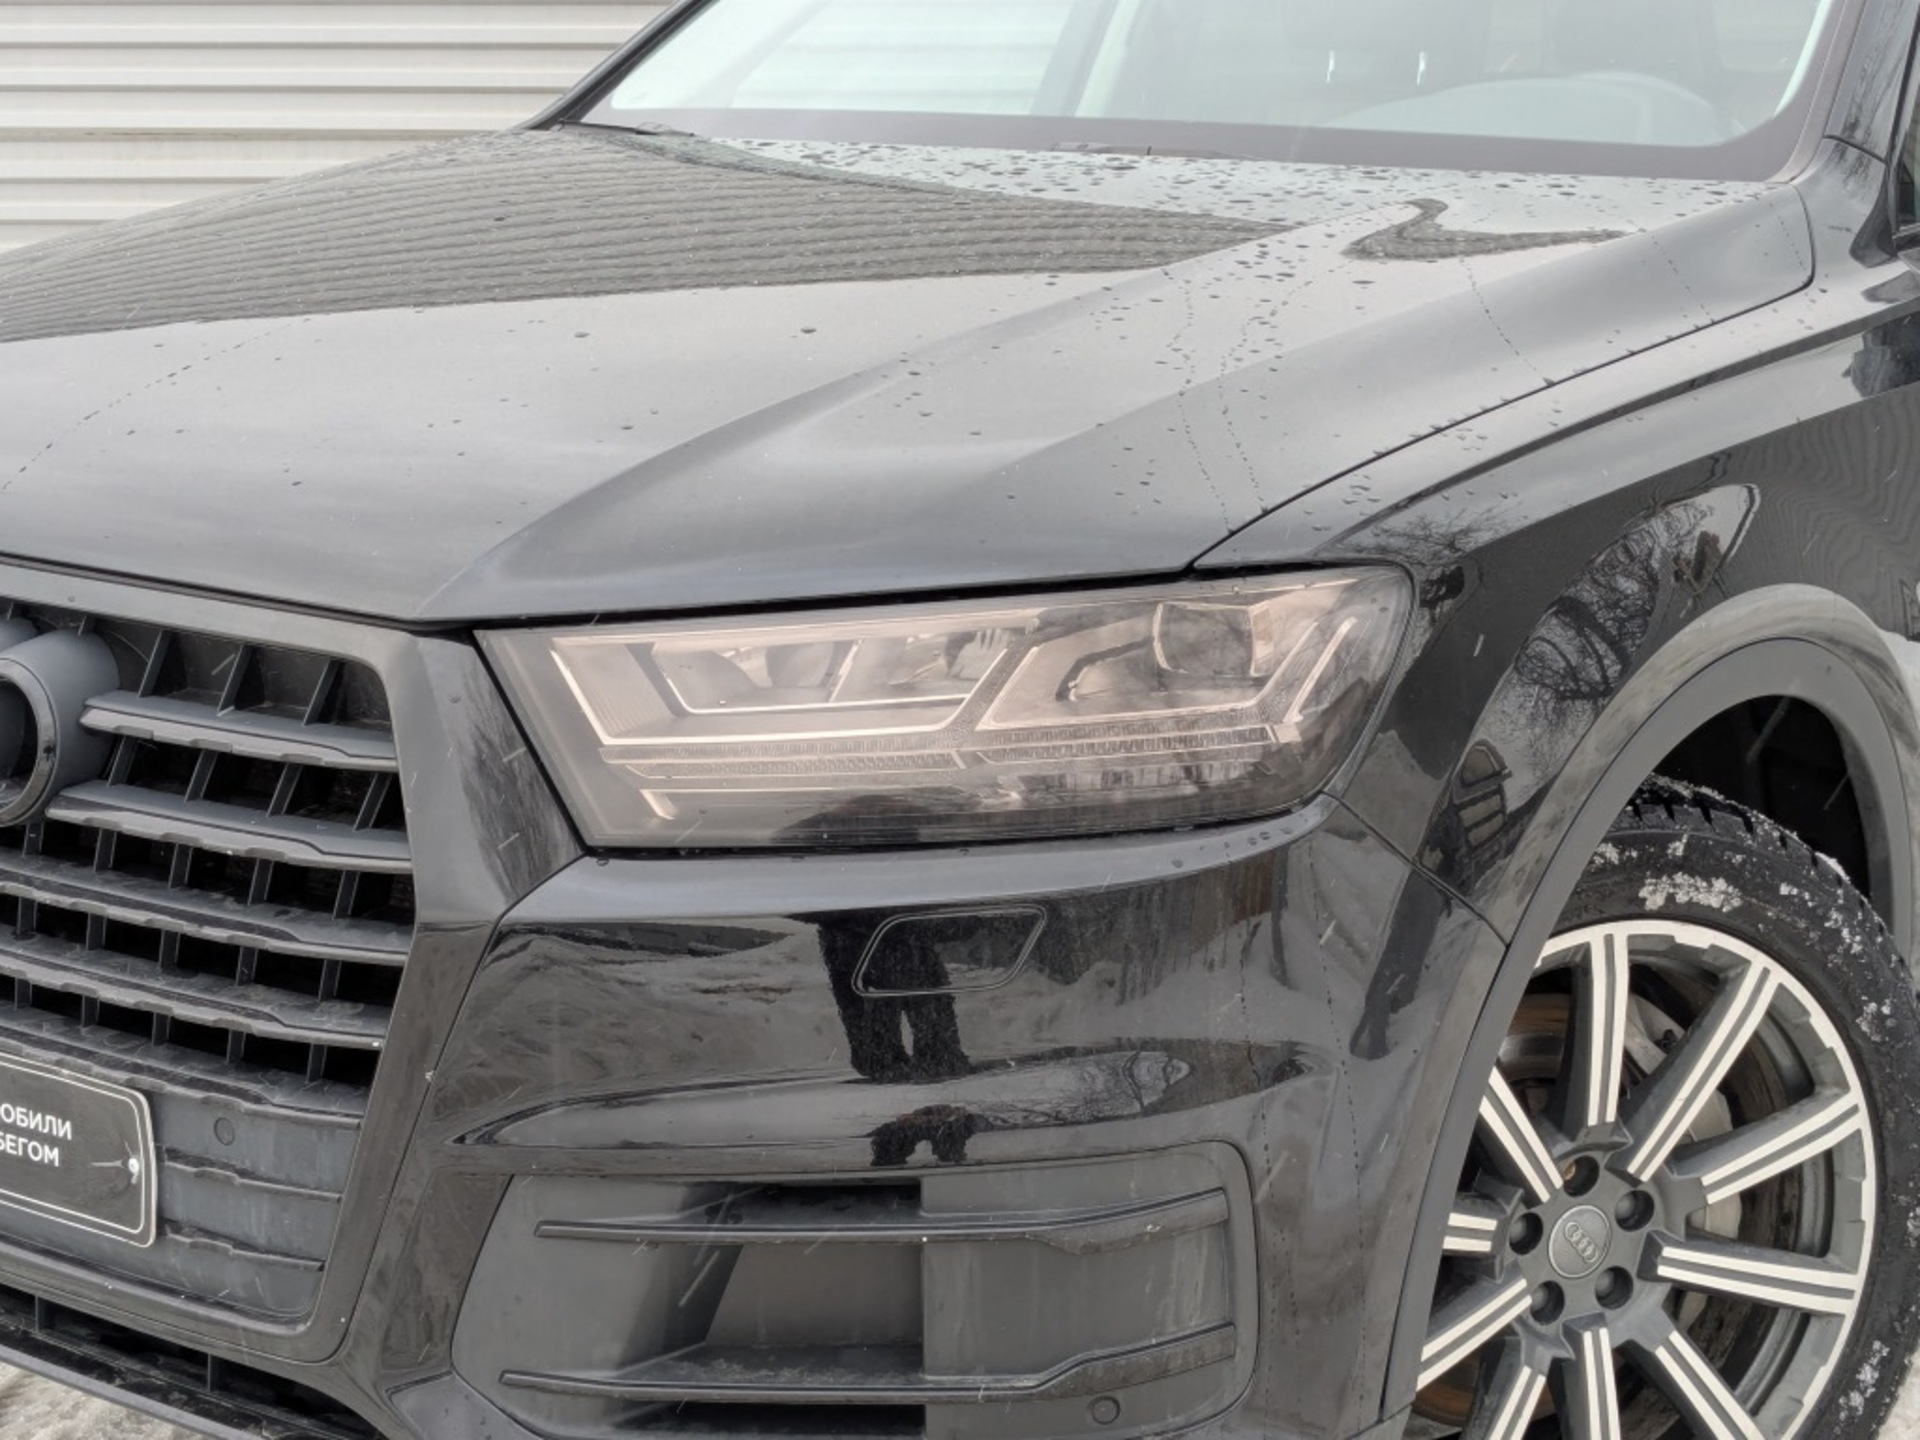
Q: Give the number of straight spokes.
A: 10